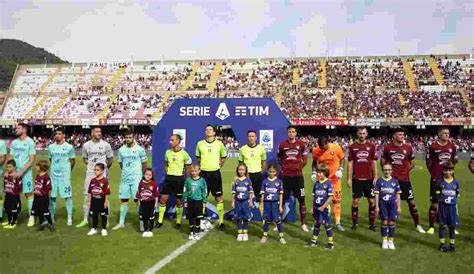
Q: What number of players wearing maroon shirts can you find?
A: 4